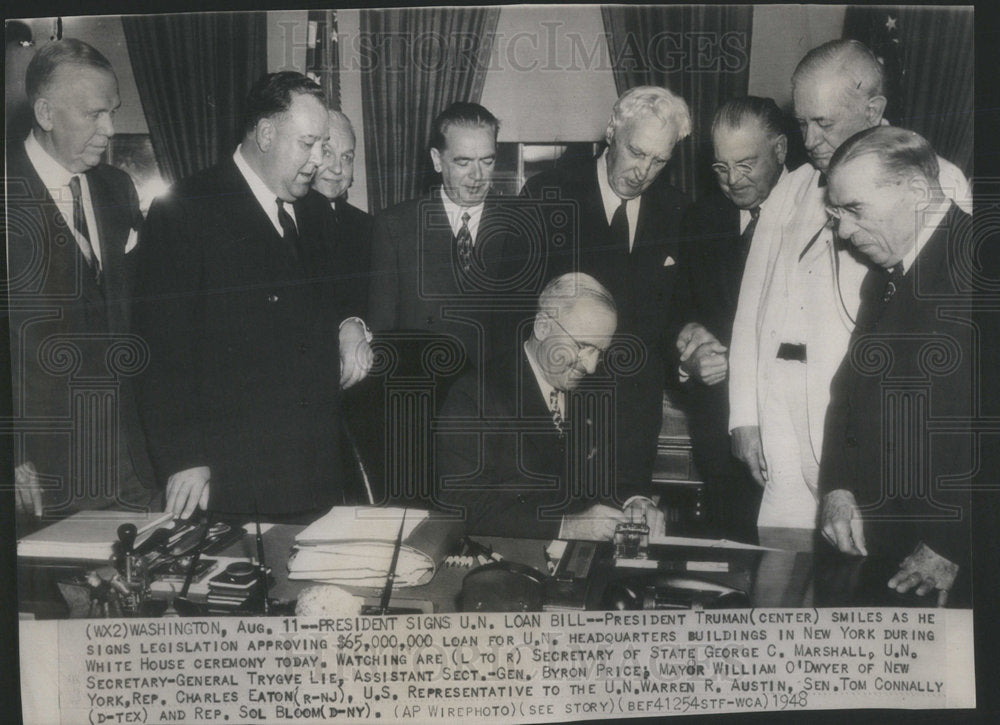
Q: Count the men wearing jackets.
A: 9